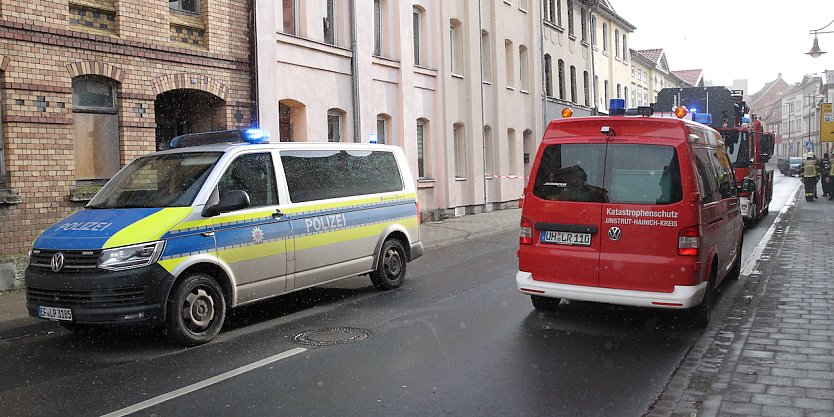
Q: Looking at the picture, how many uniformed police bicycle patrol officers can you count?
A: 0